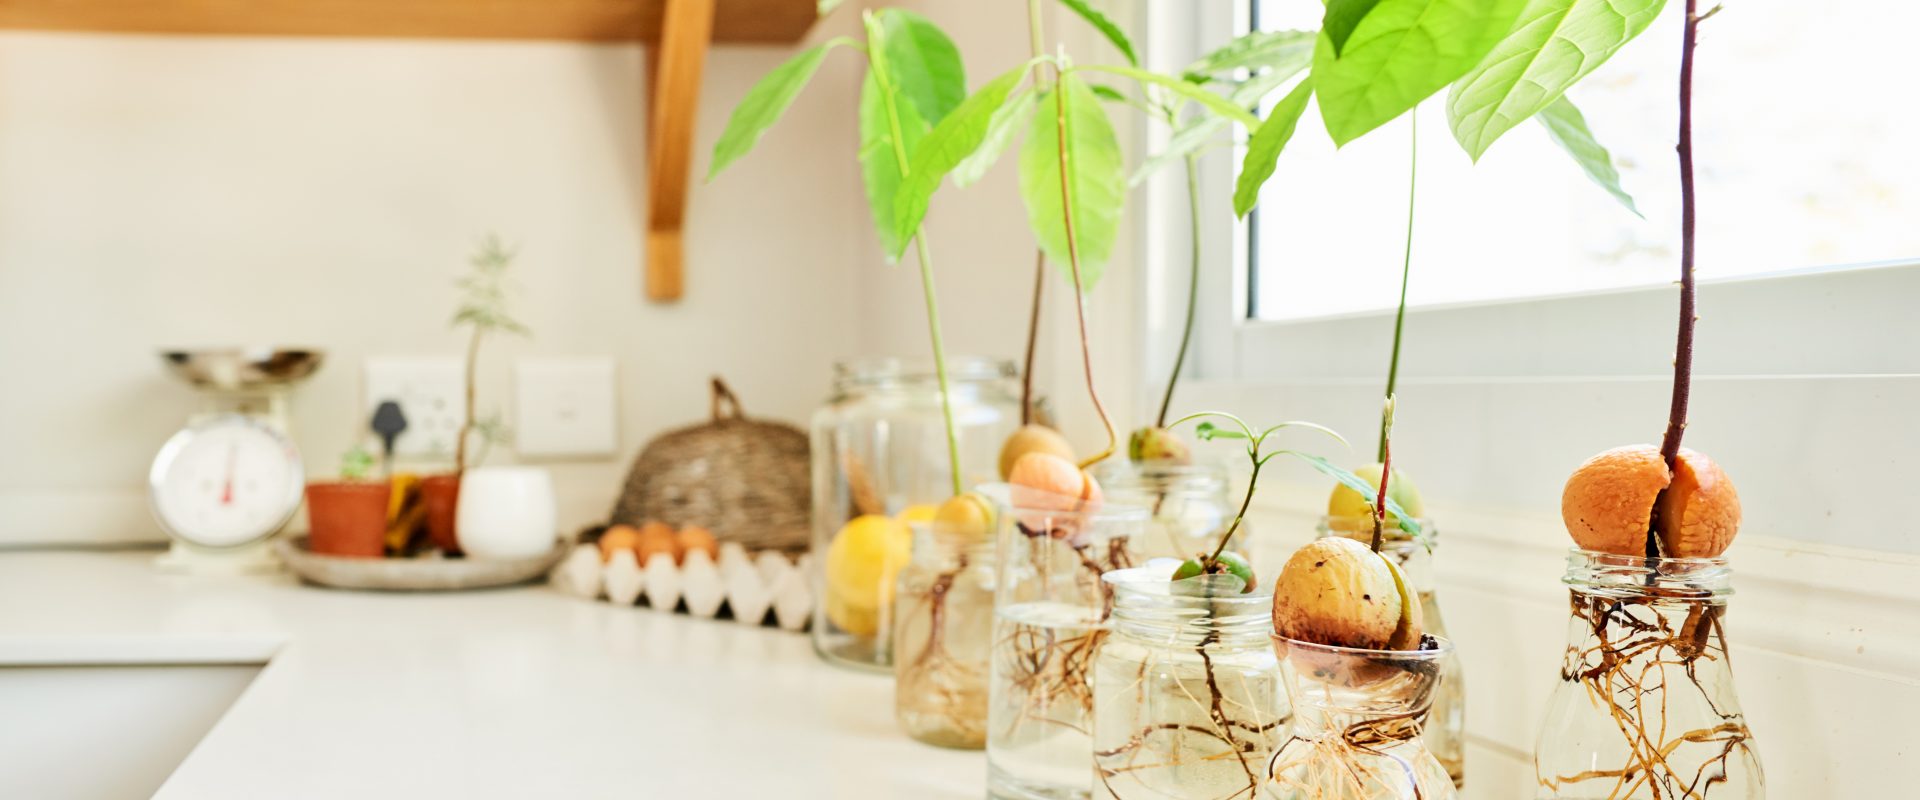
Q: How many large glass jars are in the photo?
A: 1